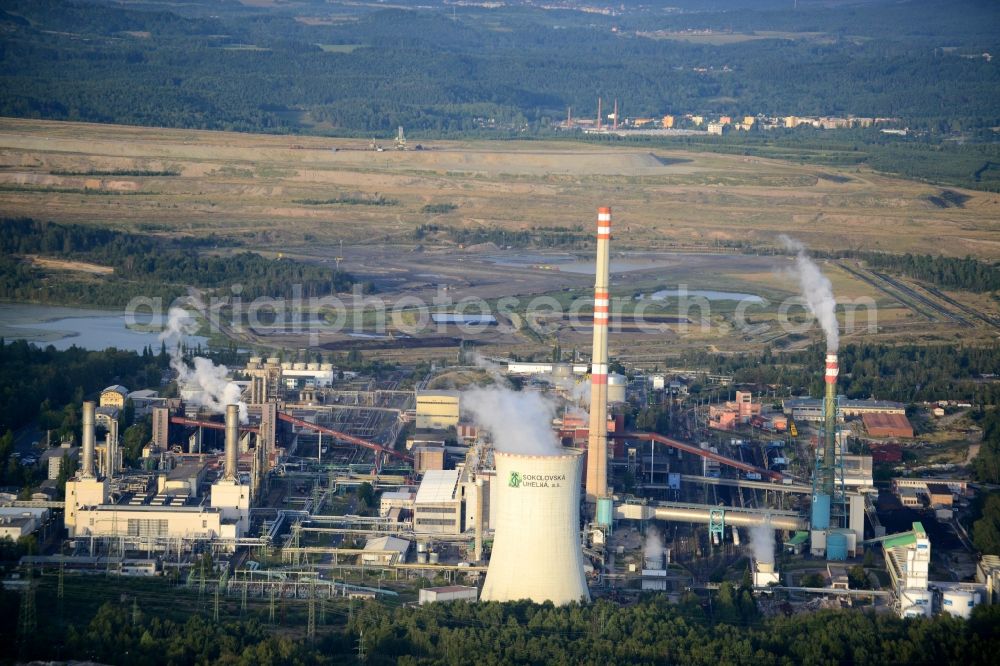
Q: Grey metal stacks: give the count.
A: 2